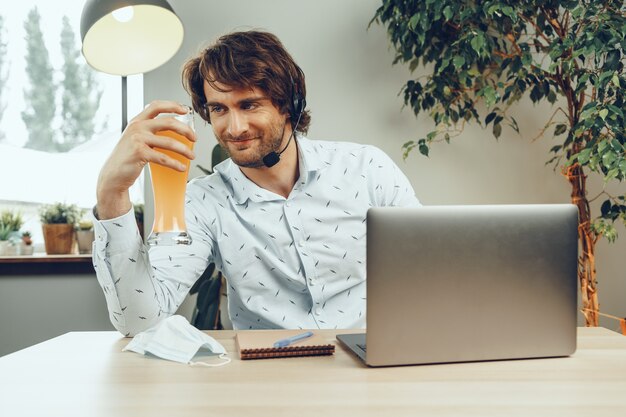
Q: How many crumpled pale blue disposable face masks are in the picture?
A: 1